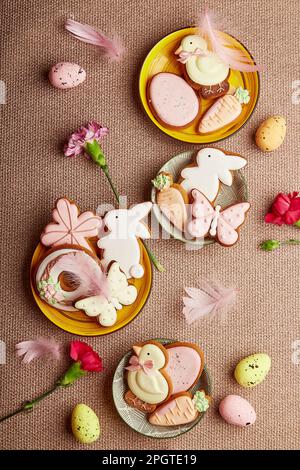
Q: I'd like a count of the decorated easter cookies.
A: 13